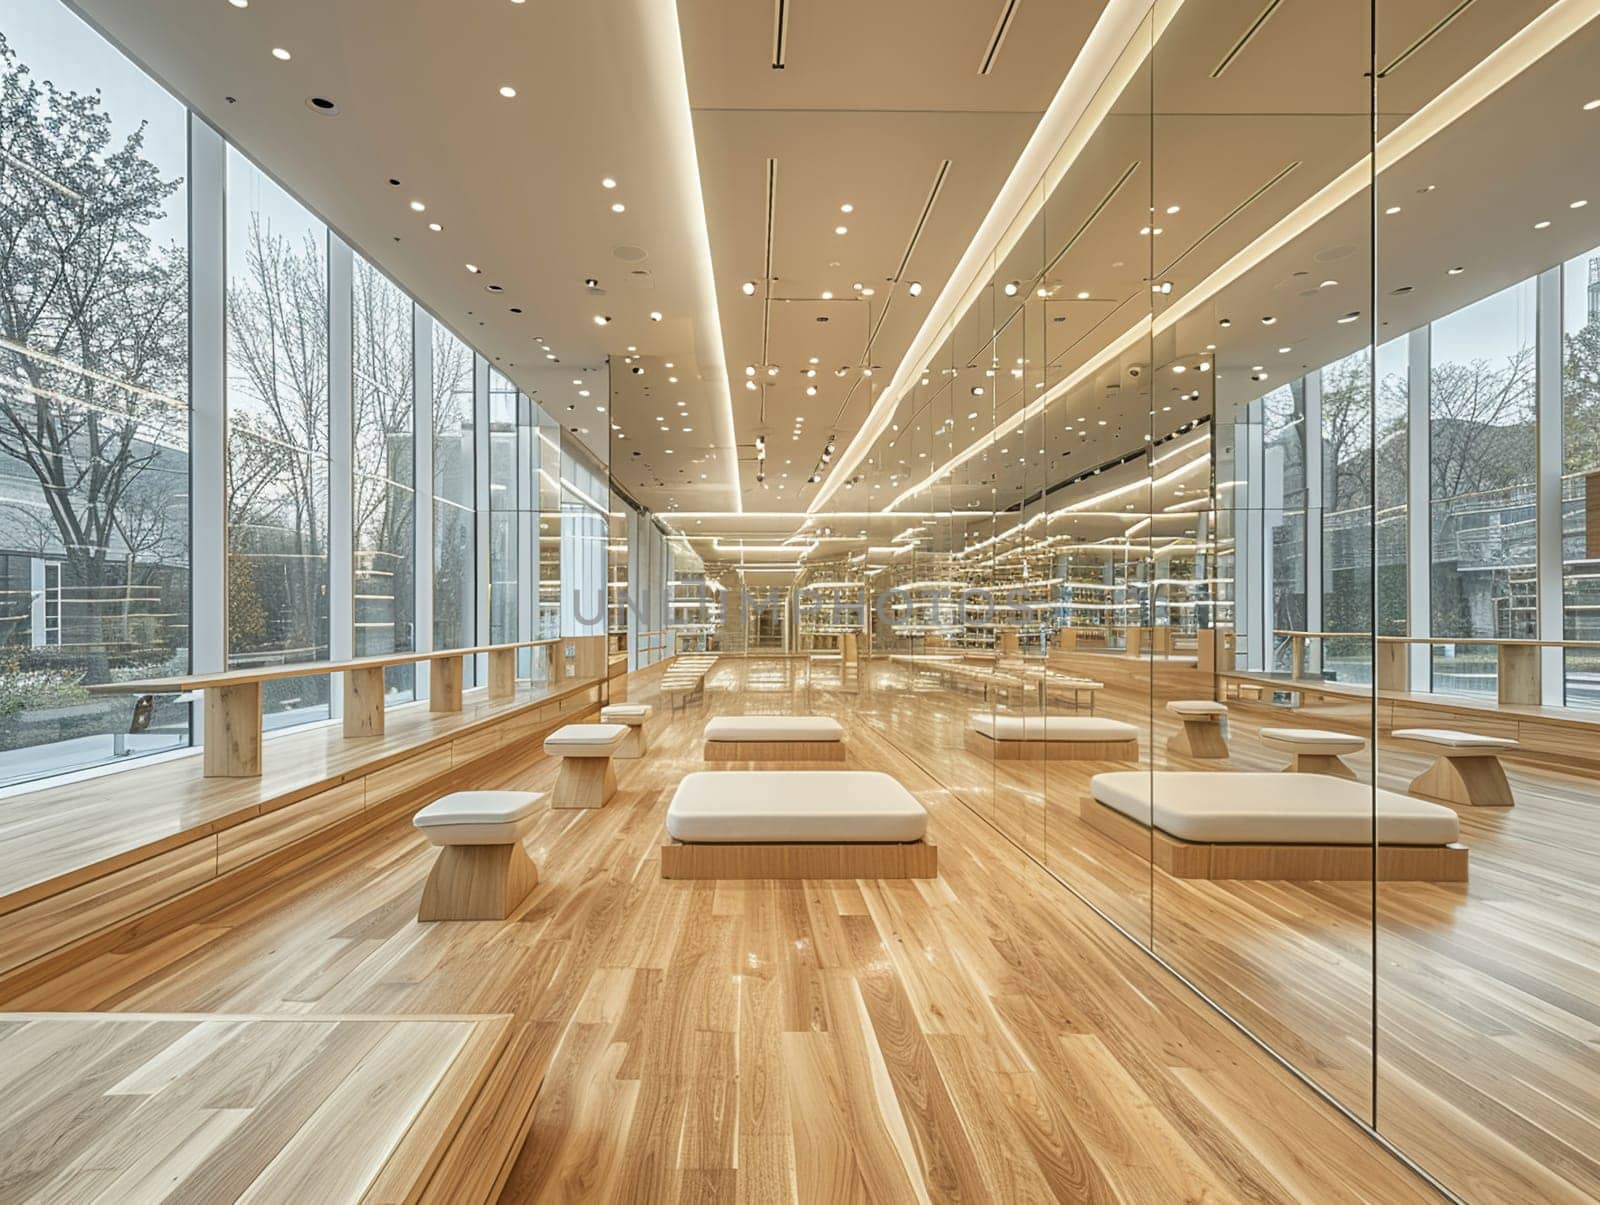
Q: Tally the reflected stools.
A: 3